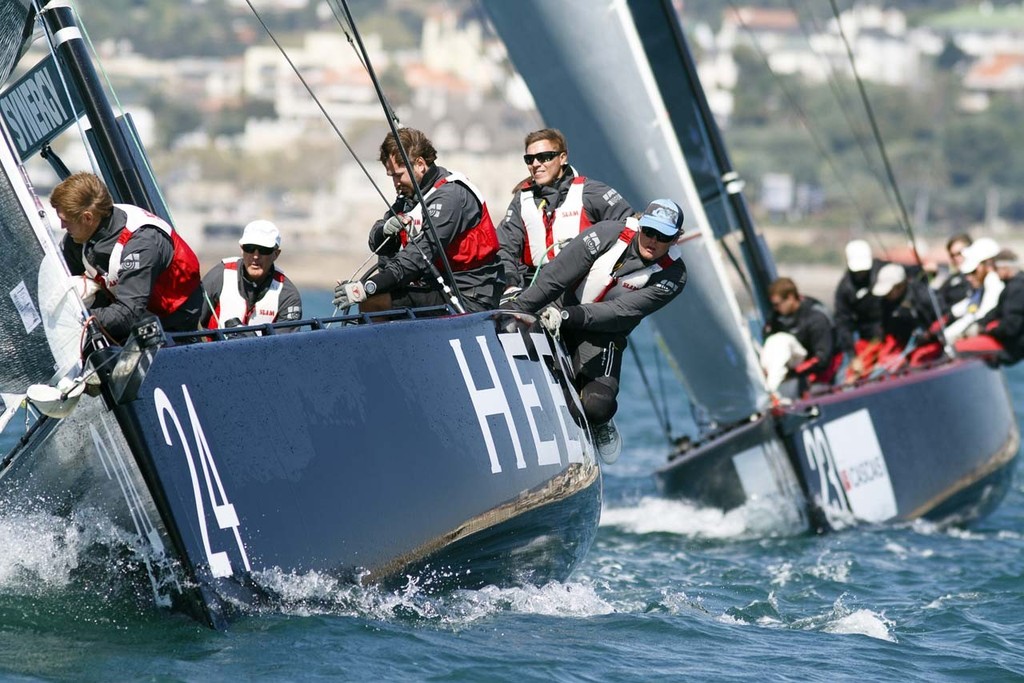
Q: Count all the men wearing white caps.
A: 4